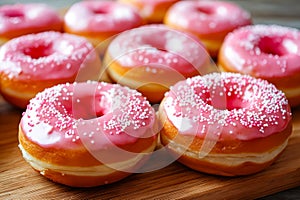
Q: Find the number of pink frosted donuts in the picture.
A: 9